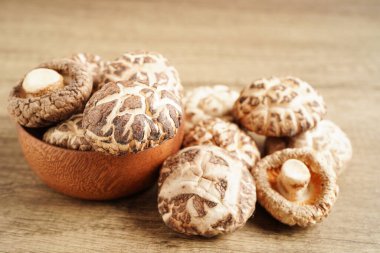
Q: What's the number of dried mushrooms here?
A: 11